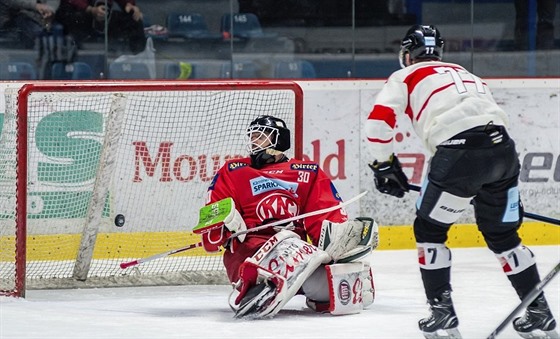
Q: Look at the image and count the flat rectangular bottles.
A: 0